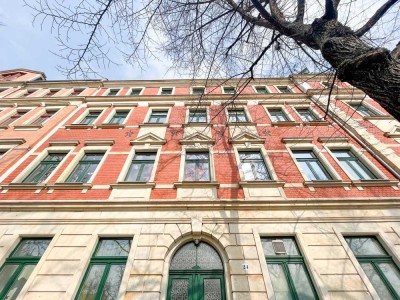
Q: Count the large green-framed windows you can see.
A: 4